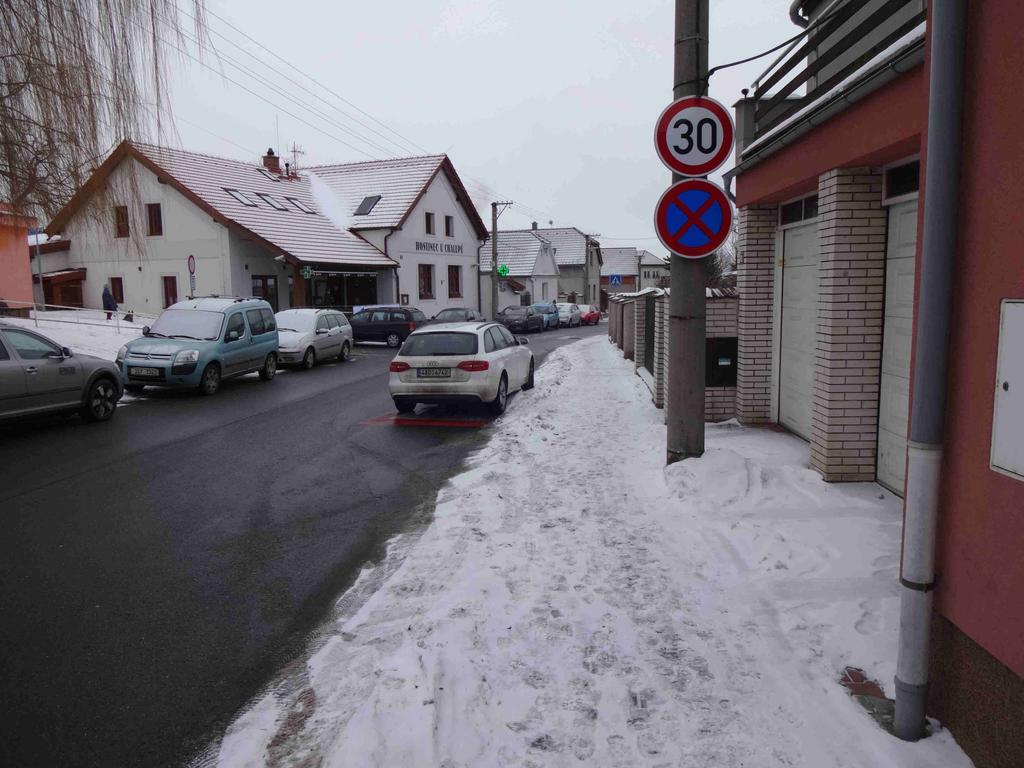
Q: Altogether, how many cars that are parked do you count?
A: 10